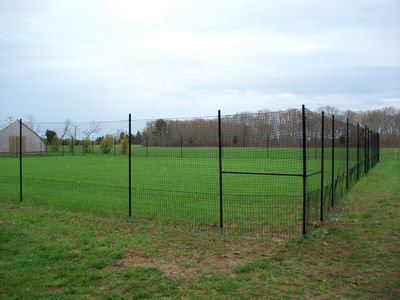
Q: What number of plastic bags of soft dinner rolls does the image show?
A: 0